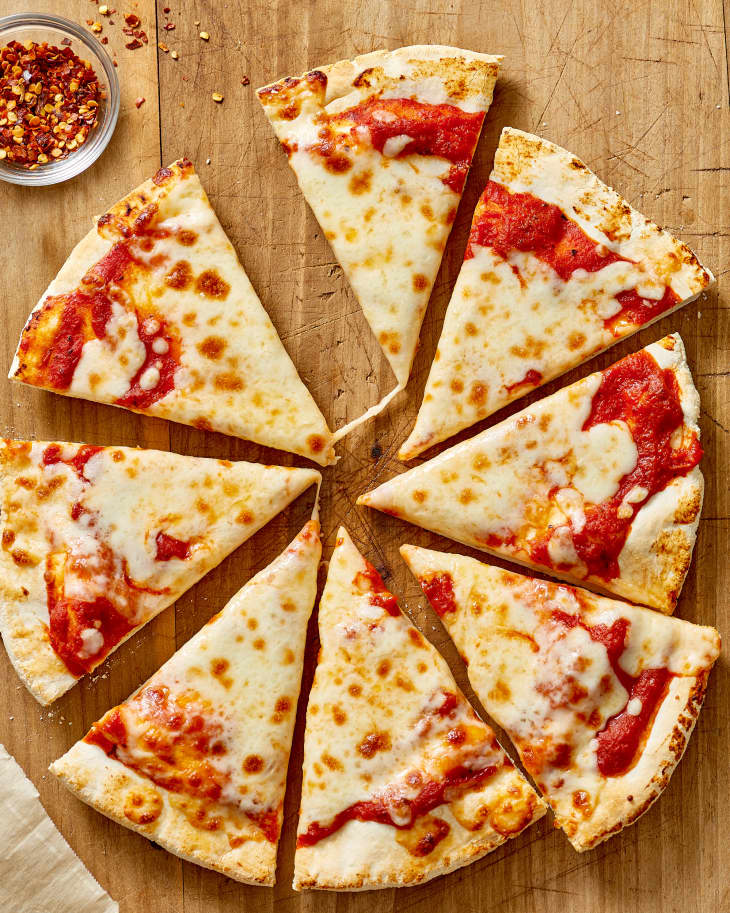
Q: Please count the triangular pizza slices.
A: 8